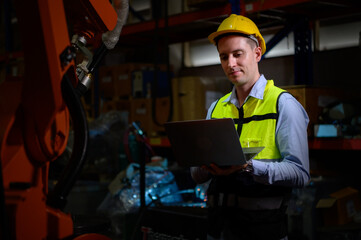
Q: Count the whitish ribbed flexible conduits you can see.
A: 1